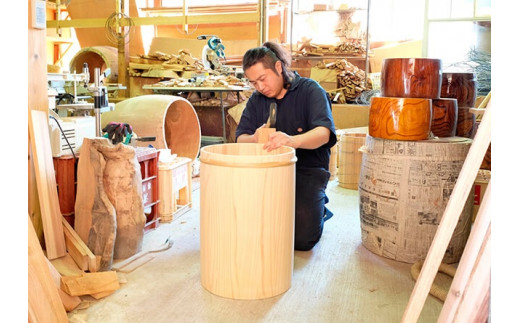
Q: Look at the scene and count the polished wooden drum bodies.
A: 5